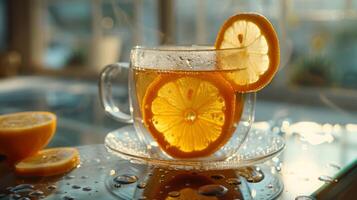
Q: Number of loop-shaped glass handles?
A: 1